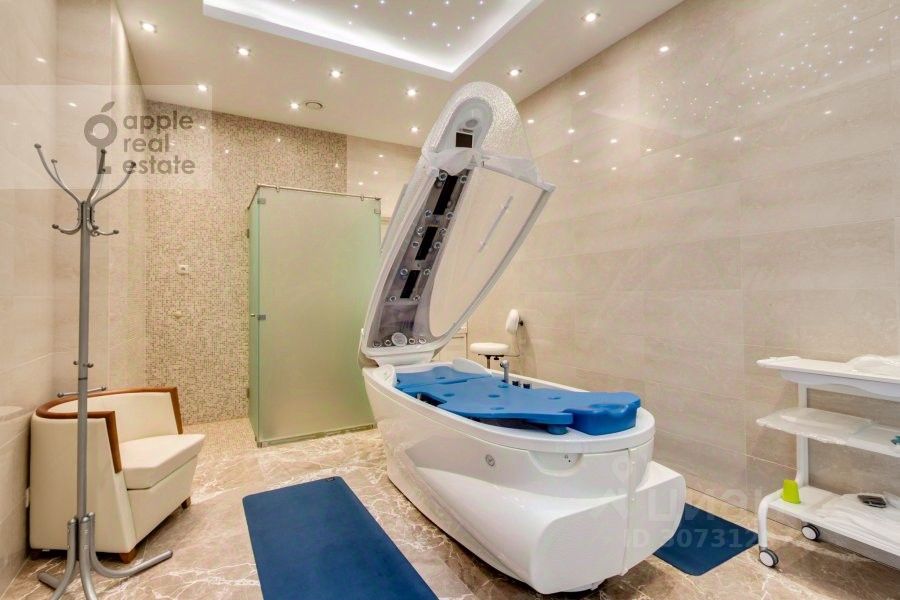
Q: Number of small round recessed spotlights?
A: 9